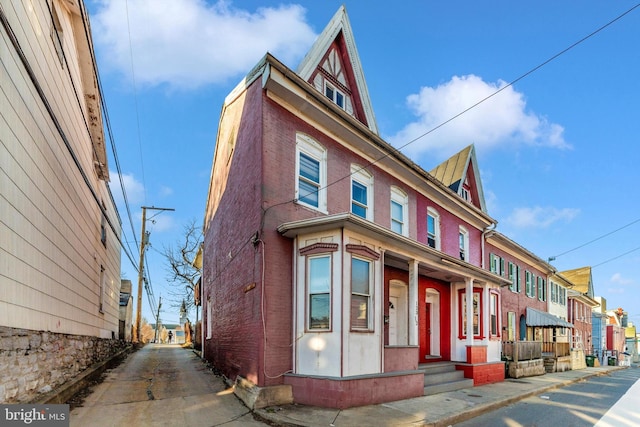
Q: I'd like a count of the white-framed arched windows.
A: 5